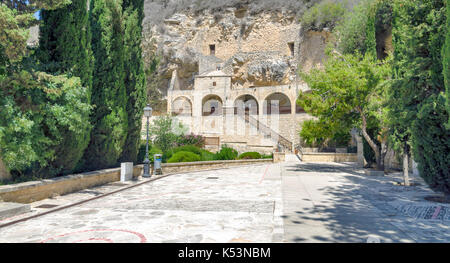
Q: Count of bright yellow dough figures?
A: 0